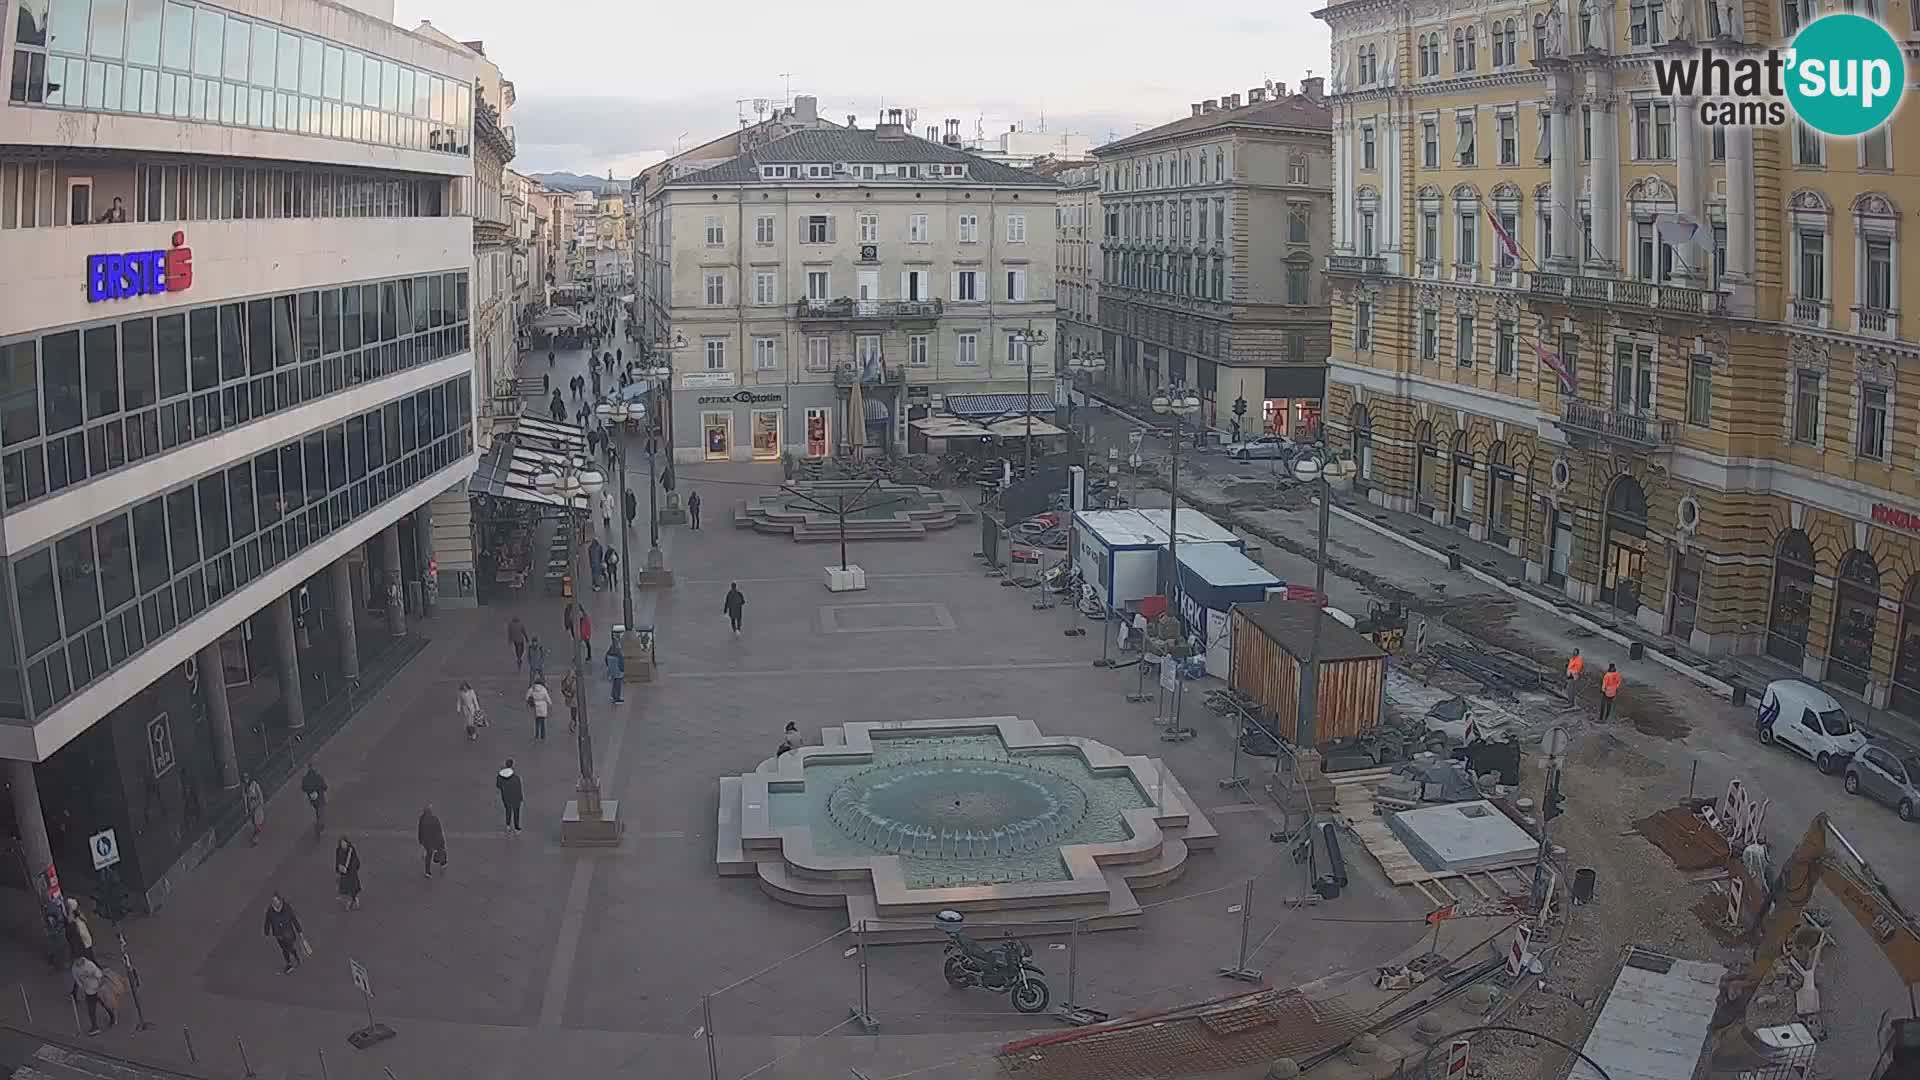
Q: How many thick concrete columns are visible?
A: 6